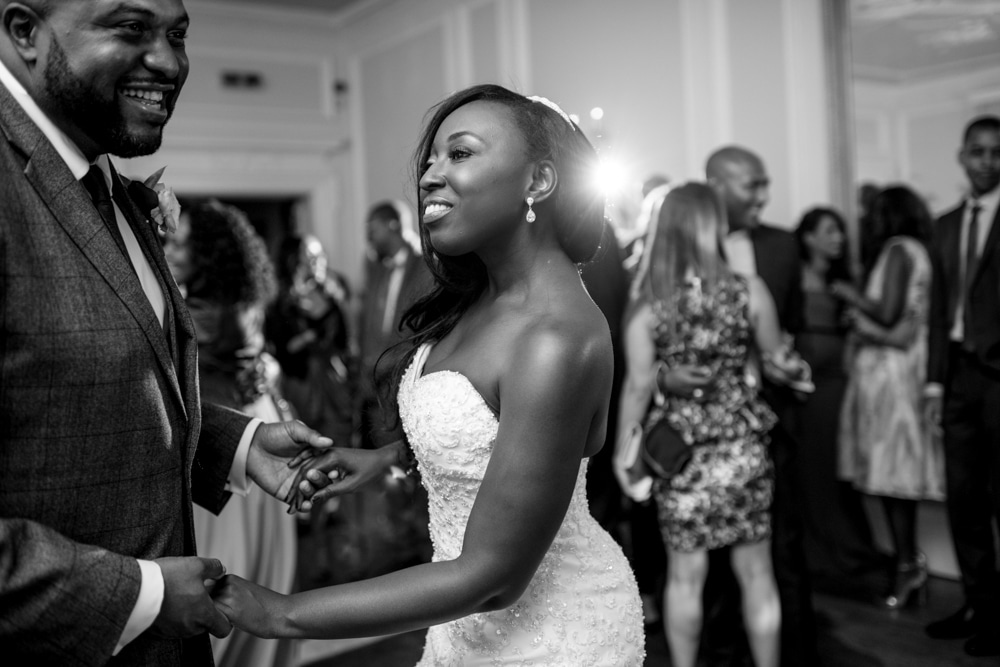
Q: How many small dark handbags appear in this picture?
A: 1